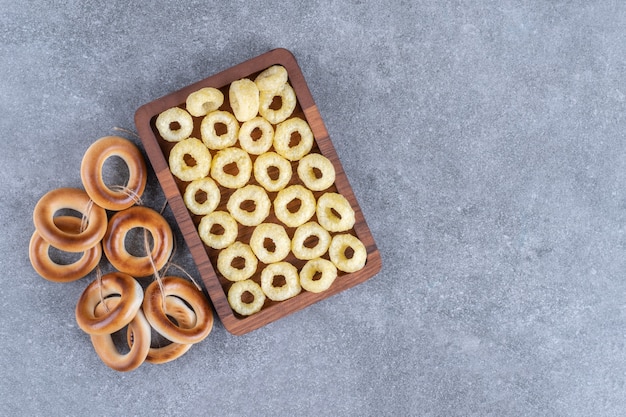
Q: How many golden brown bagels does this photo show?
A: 8